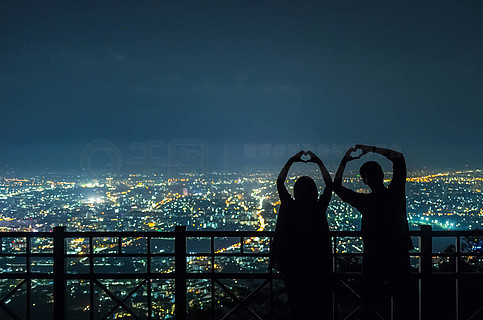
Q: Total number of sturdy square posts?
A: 3